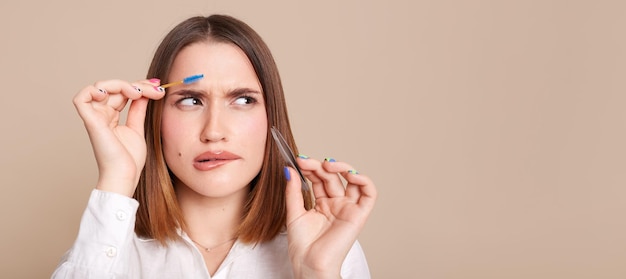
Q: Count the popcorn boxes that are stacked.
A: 0